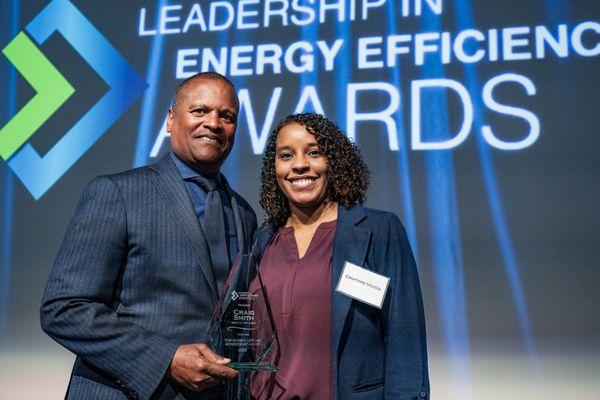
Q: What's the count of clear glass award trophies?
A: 1